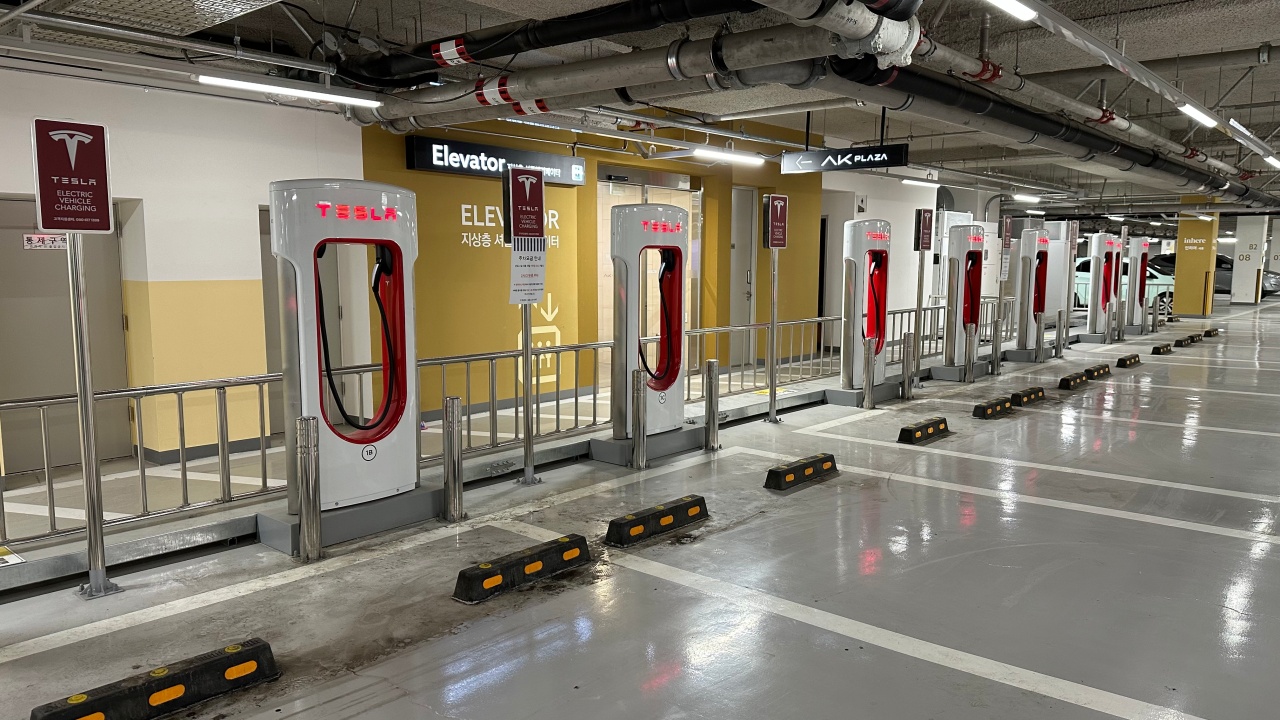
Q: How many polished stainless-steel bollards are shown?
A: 14